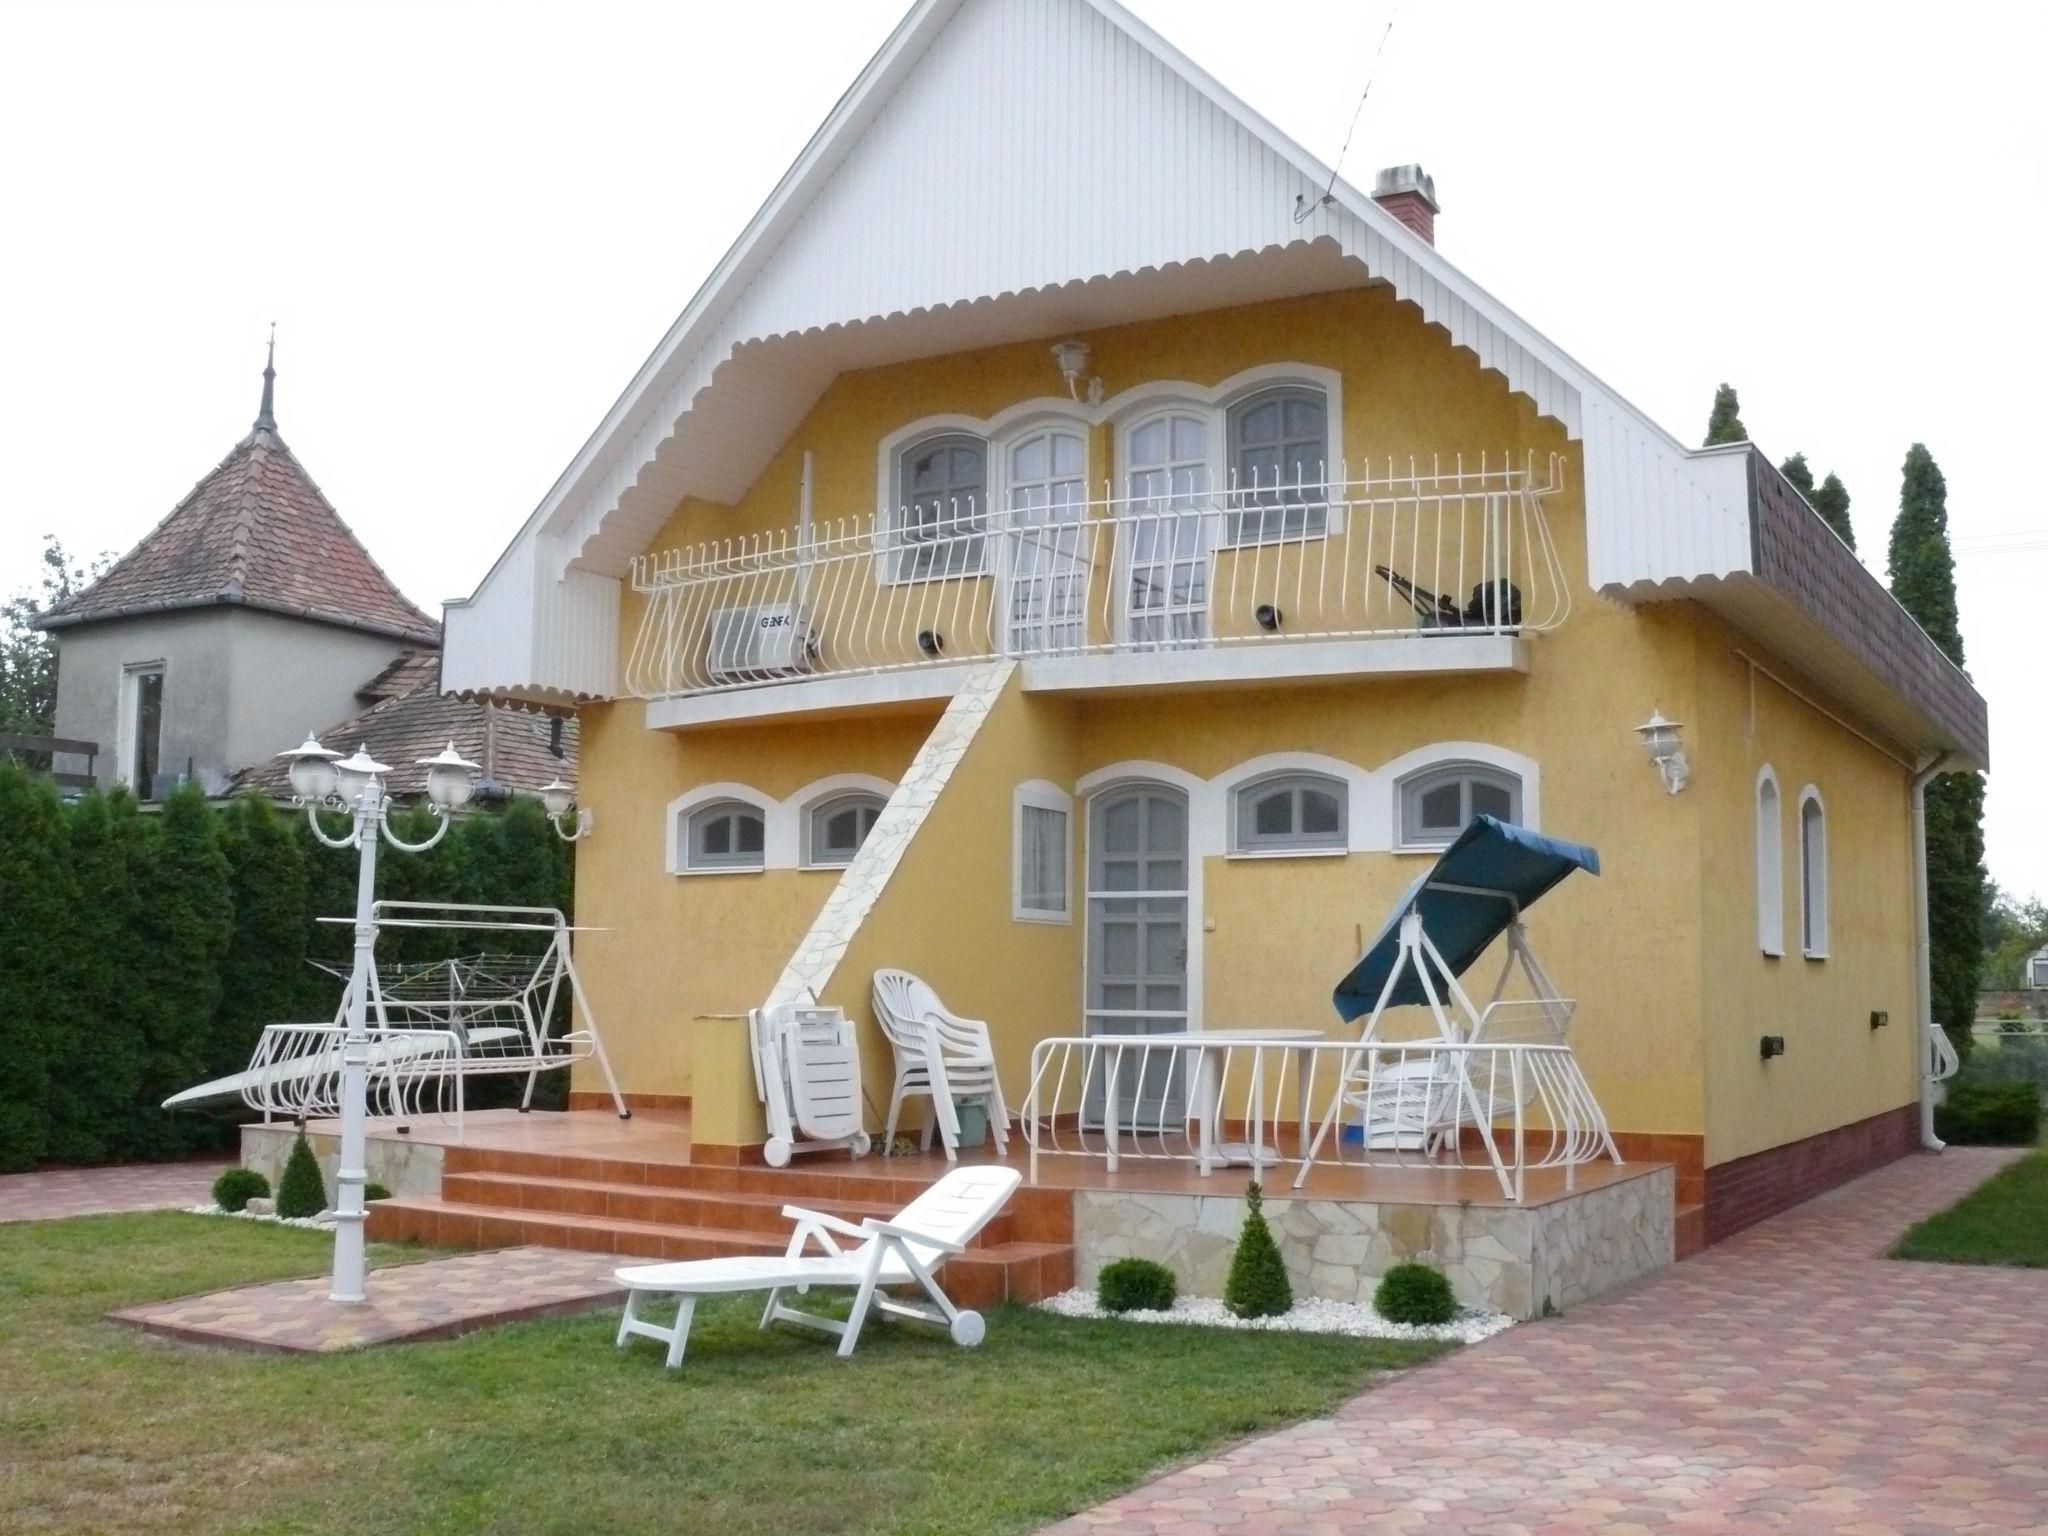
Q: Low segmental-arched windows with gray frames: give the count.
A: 4